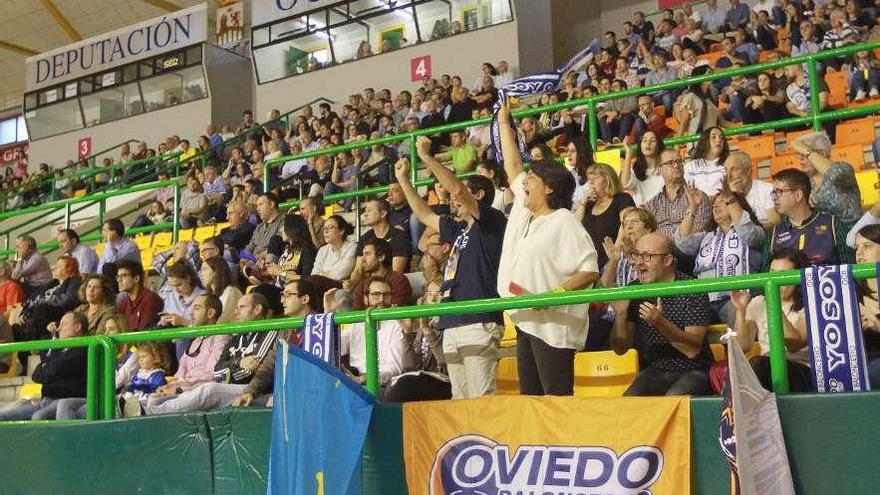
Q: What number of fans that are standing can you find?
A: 2